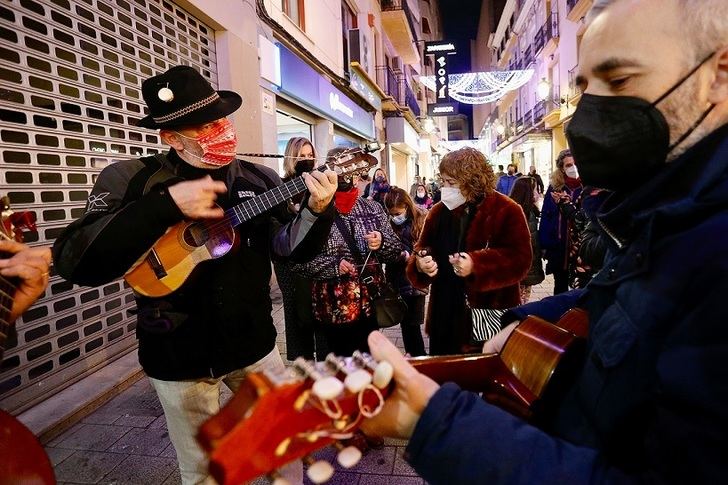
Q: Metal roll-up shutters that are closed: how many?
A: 1